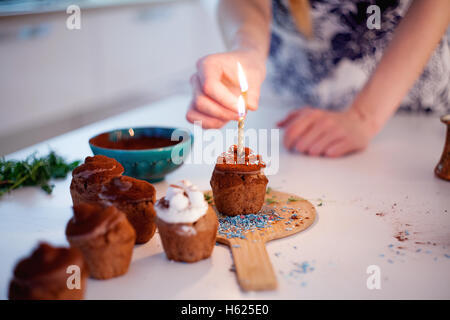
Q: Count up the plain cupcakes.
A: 4